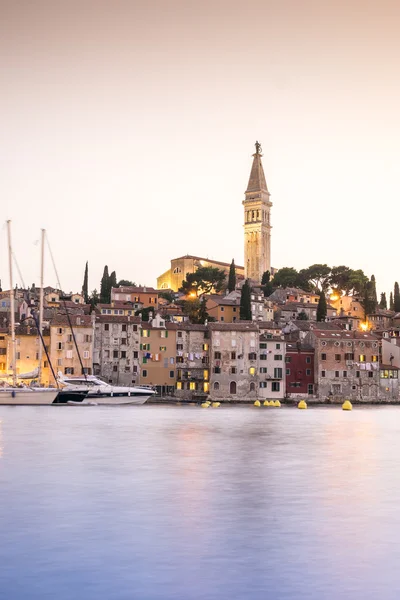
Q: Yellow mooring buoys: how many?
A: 9